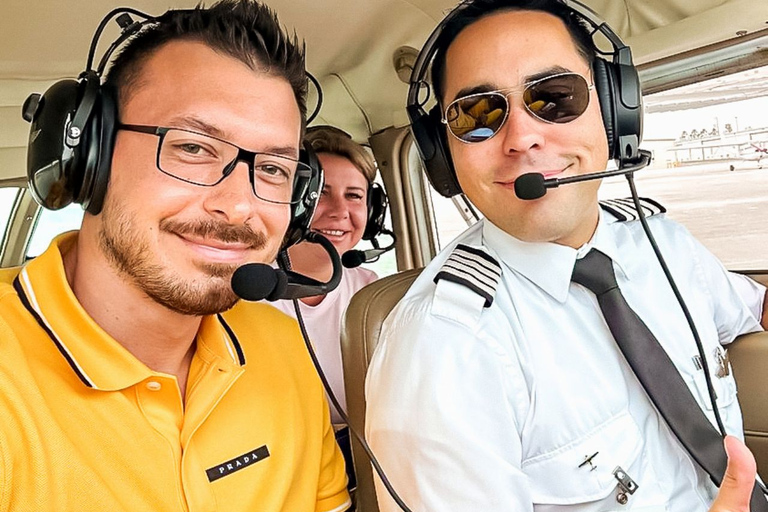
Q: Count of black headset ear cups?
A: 5